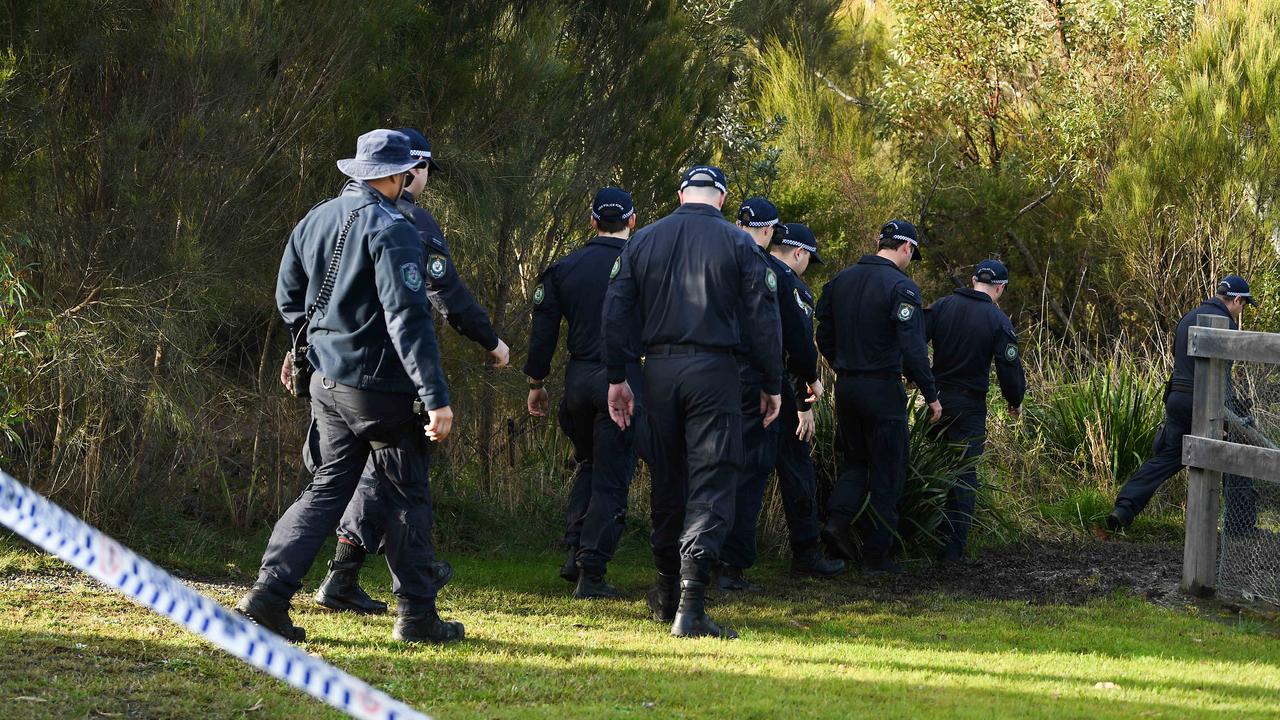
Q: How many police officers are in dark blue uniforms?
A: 9